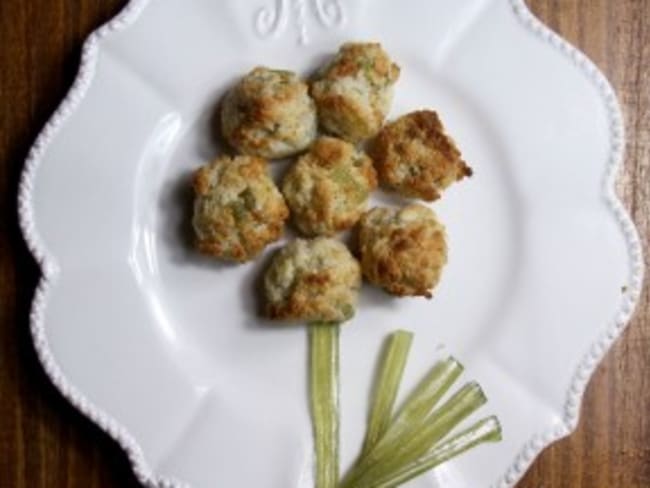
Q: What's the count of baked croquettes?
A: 7